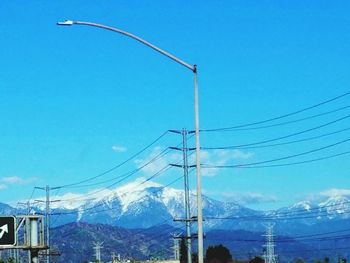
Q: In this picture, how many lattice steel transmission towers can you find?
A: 3